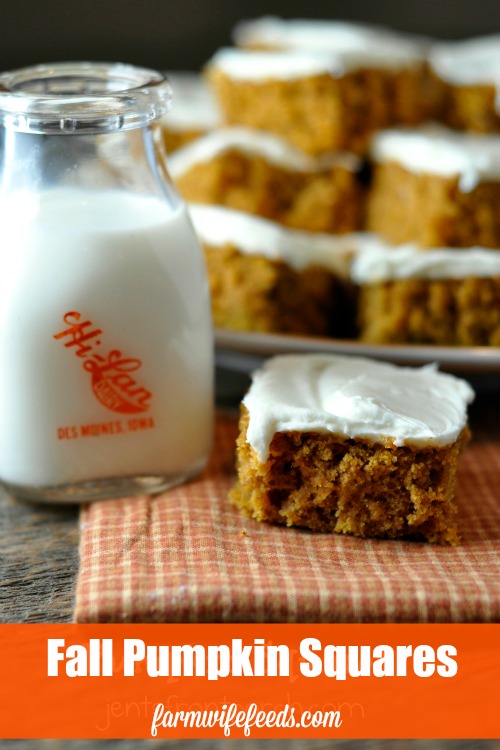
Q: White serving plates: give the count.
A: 1